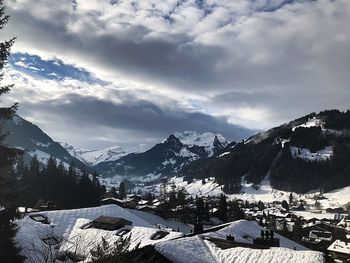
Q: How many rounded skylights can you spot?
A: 2